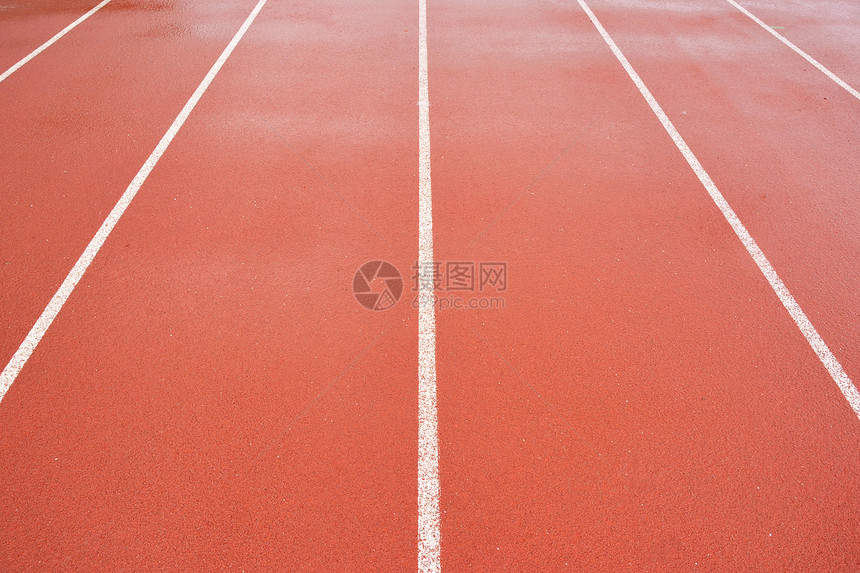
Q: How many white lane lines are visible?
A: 5